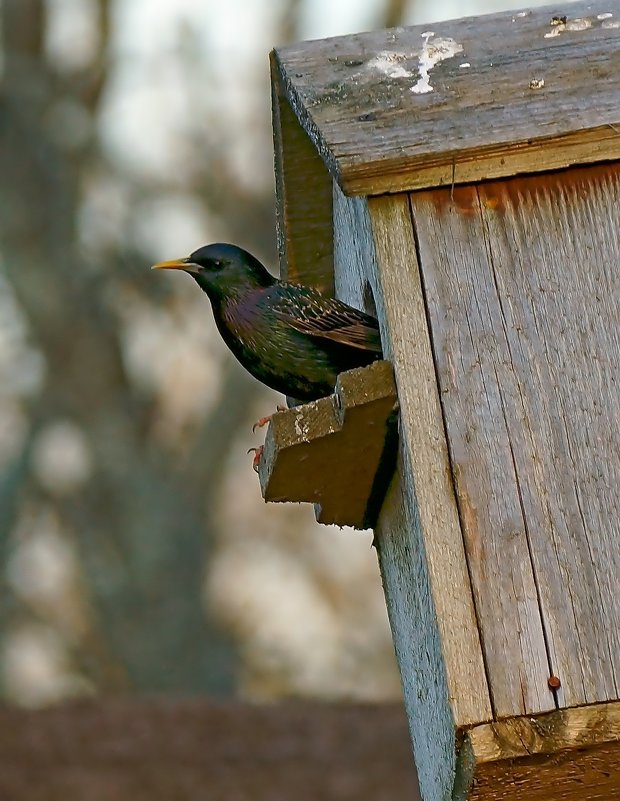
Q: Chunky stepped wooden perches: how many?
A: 1